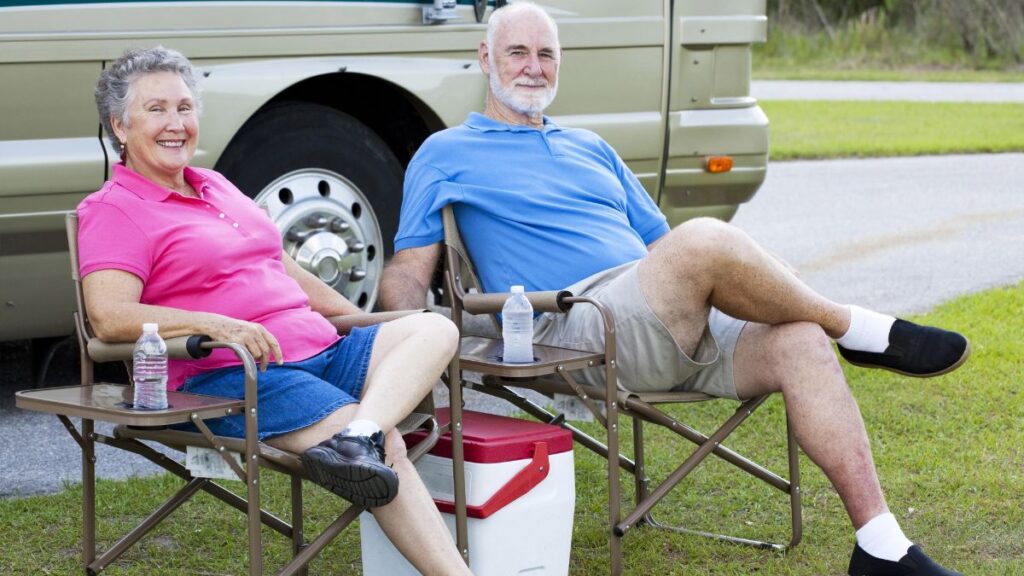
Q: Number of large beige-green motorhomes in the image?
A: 1